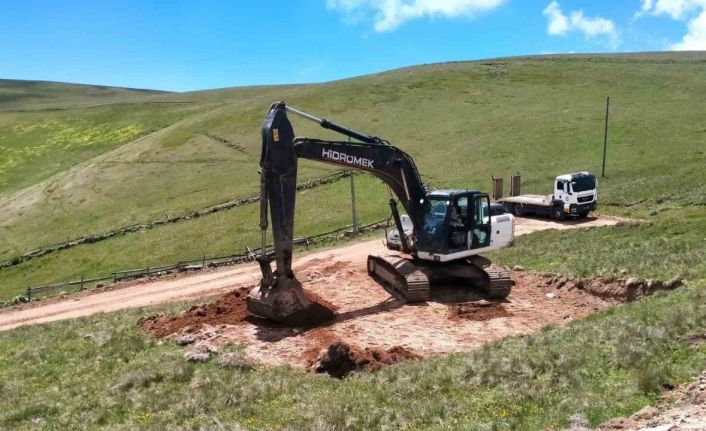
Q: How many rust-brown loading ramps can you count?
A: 2